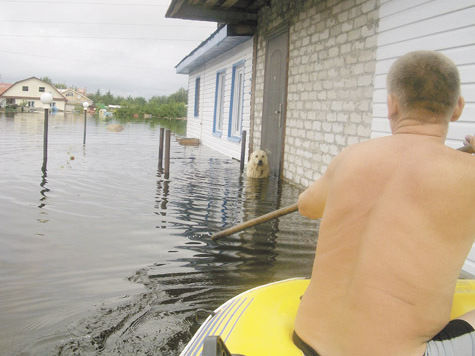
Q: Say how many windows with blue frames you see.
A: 3